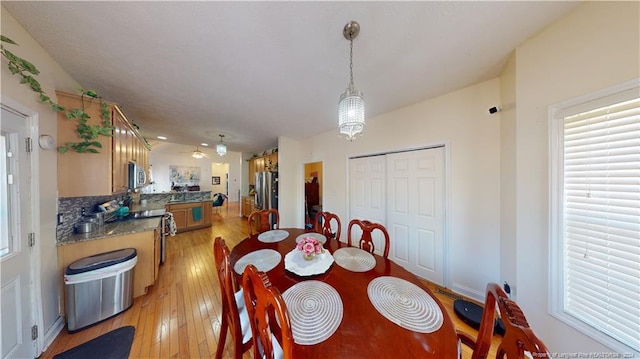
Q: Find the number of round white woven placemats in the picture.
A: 6